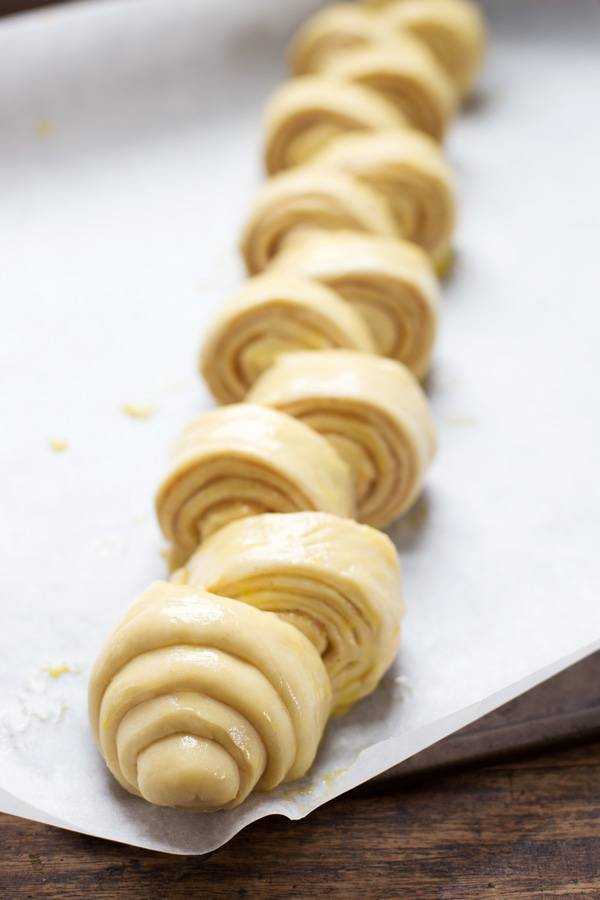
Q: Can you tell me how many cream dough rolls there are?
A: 12